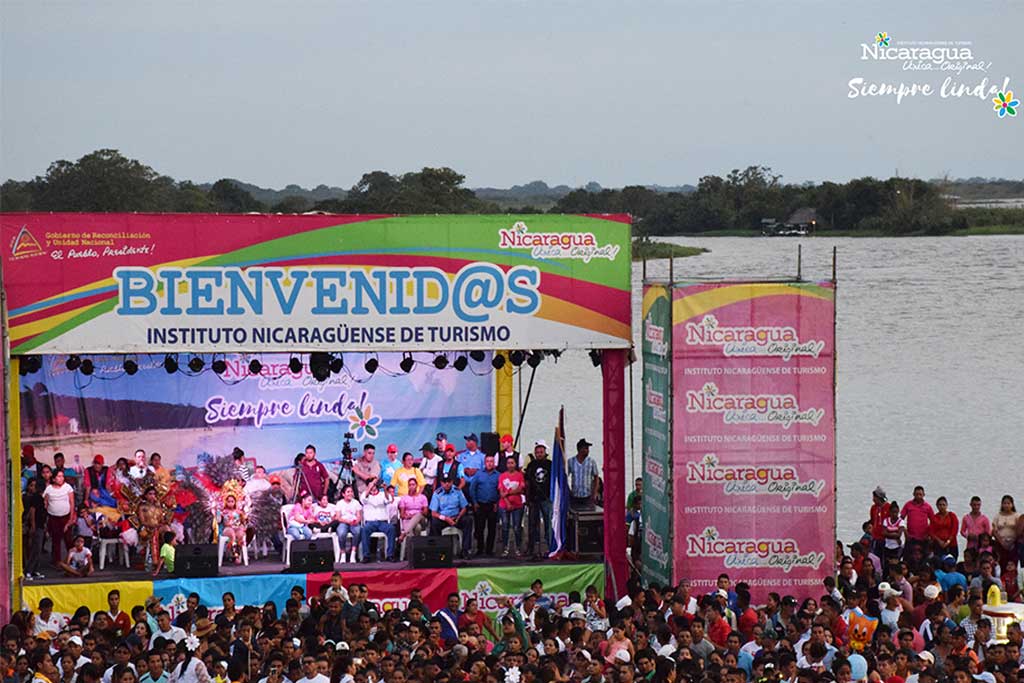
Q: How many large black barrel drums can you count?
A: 0